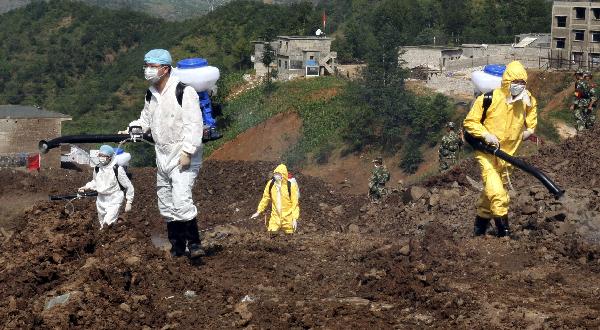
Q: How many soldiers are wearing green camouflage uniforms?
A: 4